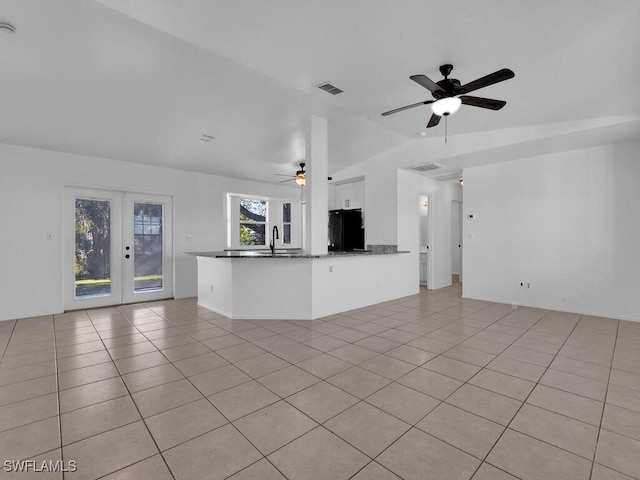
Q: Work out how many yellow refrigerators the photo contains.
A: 0